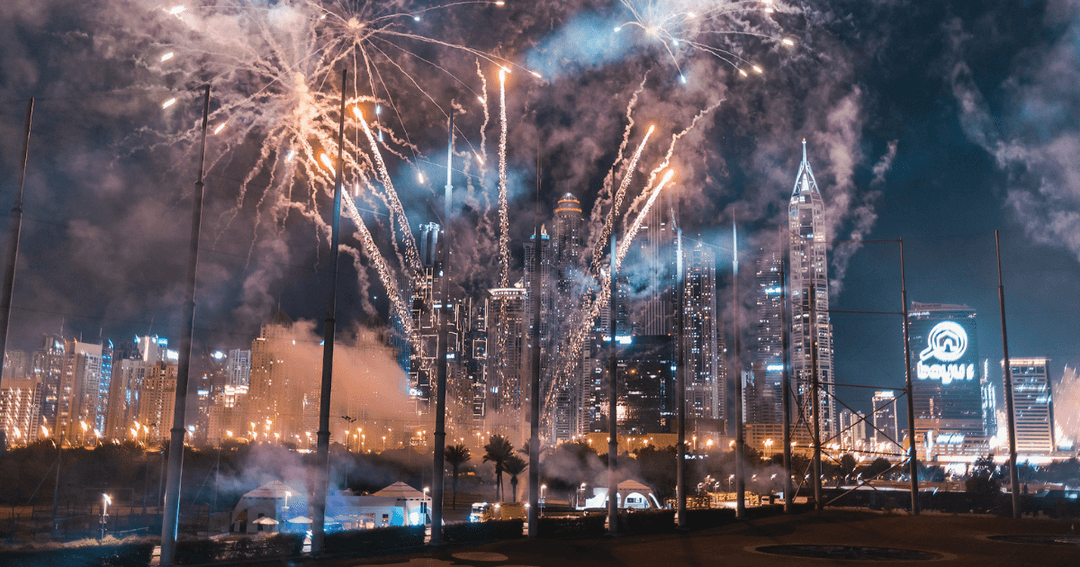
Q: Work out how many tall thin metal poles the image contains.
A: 12